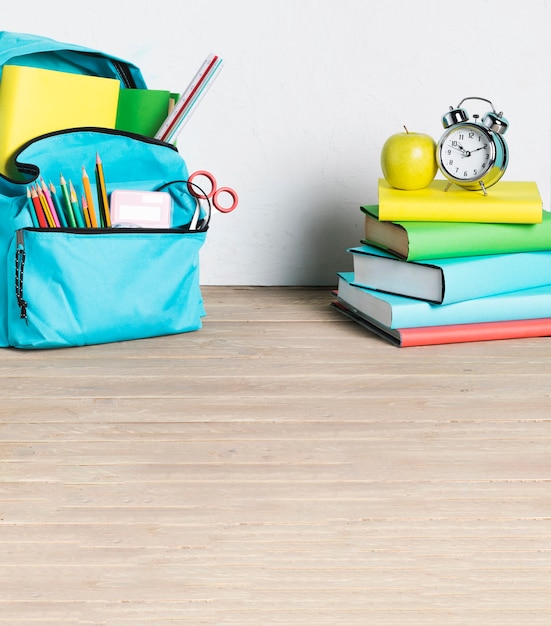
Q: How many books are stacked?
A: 5